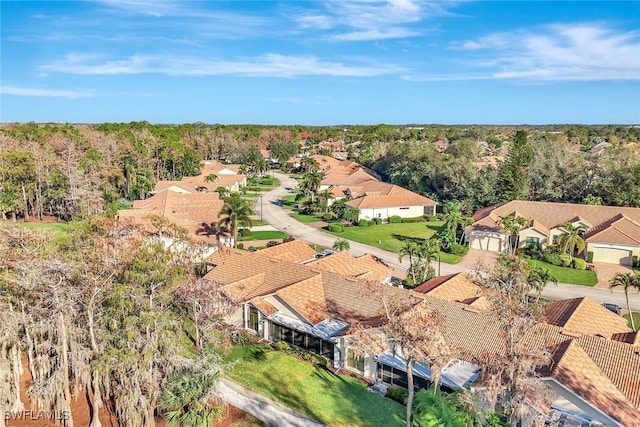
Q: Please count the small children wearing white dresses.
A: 0